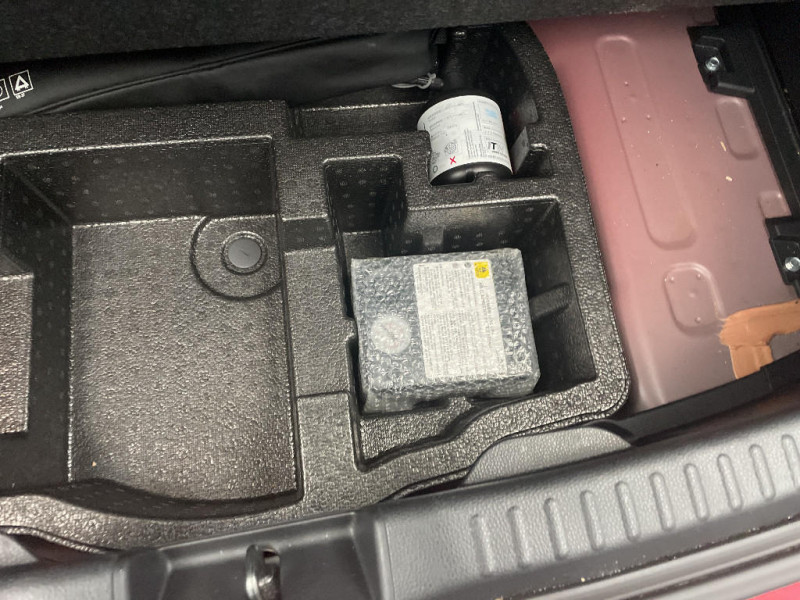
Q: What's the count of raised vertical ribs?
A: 10